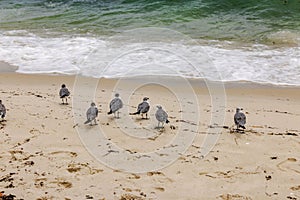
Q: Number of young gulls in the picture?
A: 7